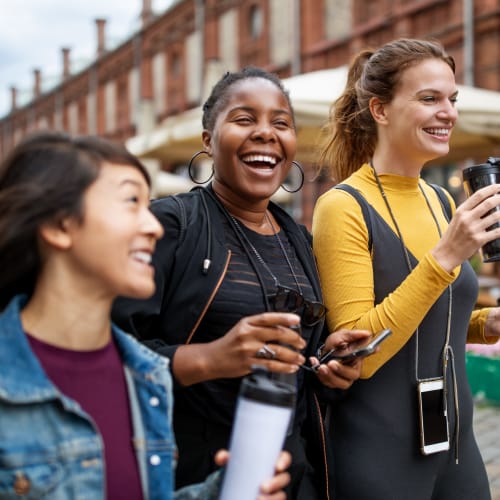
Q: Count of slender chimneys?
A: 5